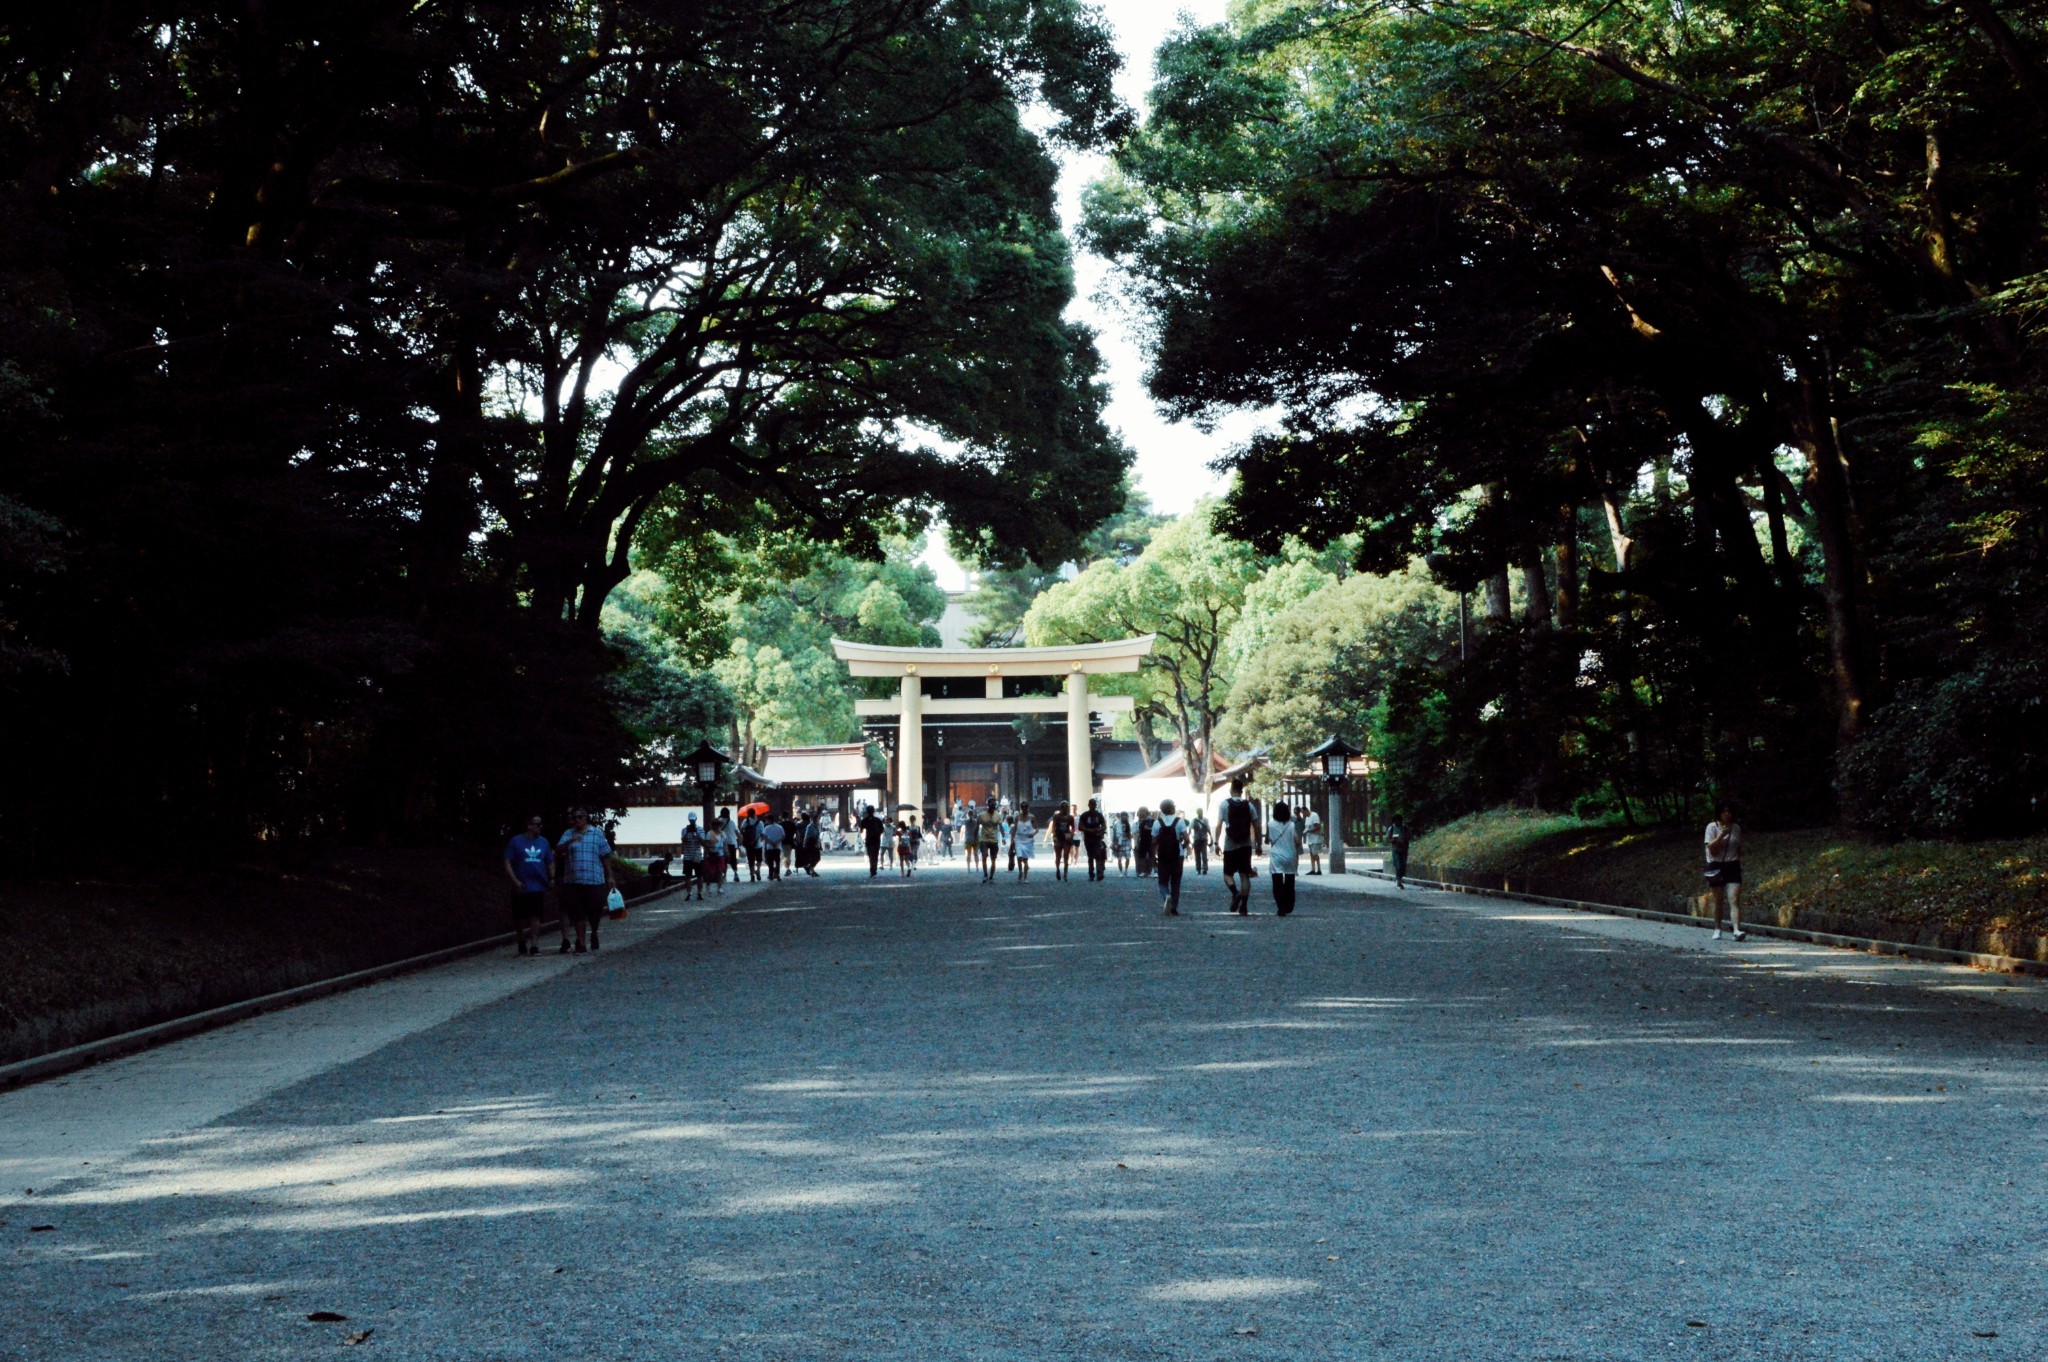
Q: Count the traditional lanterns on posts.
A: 2